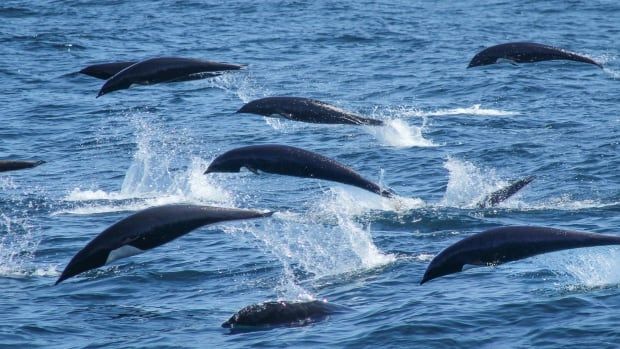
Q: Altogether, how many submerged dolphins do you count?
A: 2